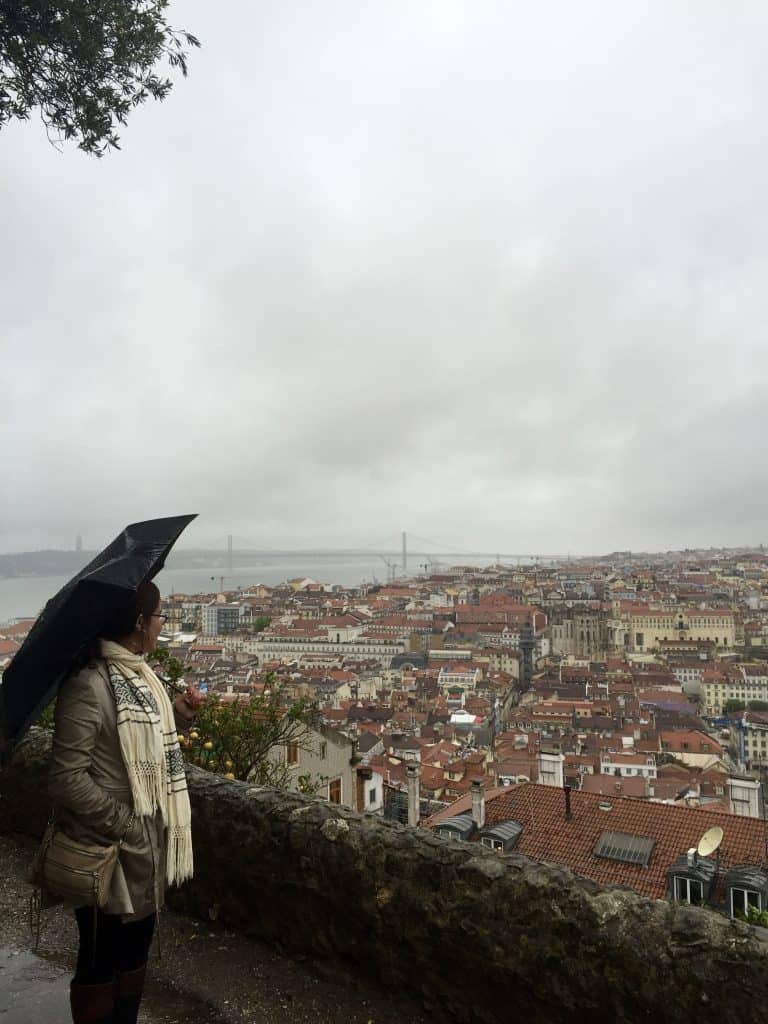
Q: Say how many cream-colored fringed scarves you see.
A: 1